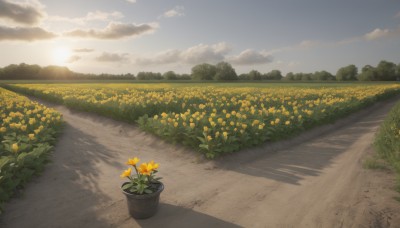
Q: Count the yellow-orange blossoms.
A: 4